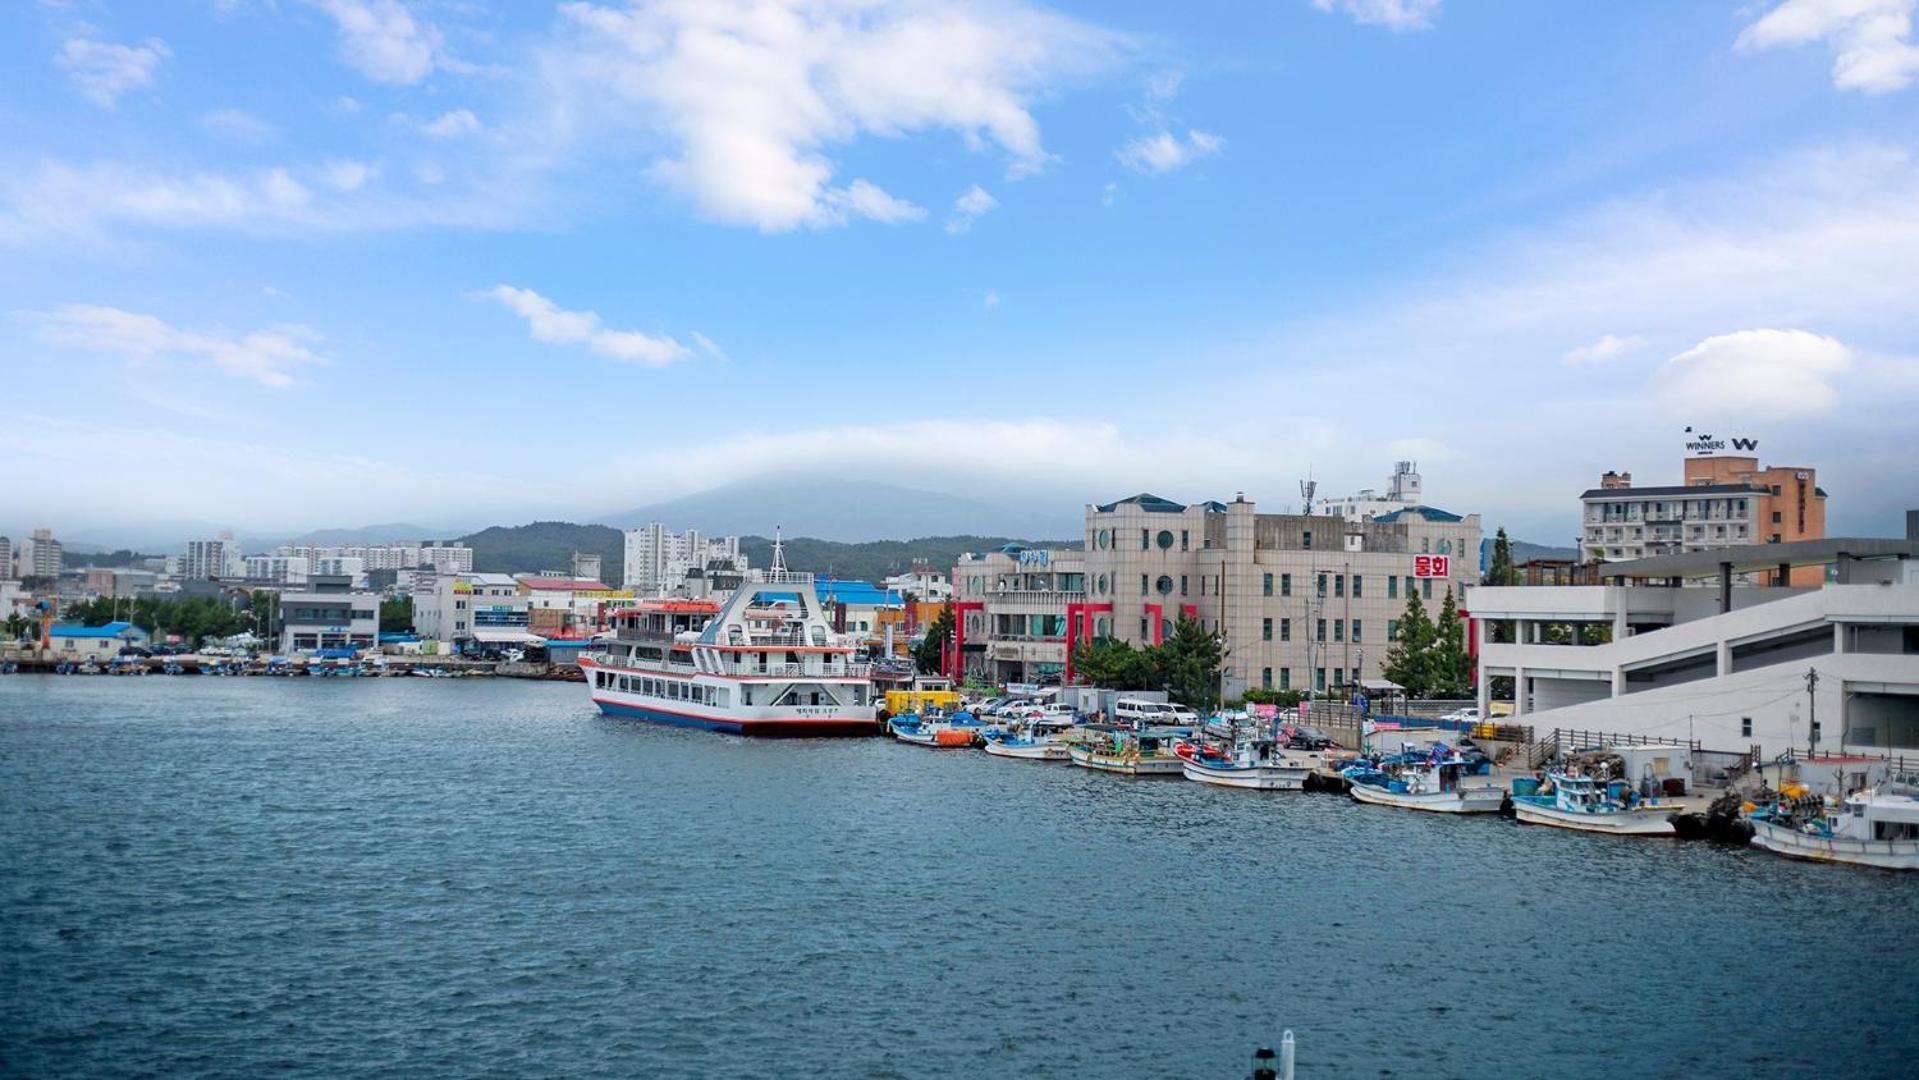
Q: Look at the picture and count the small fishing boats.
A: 7